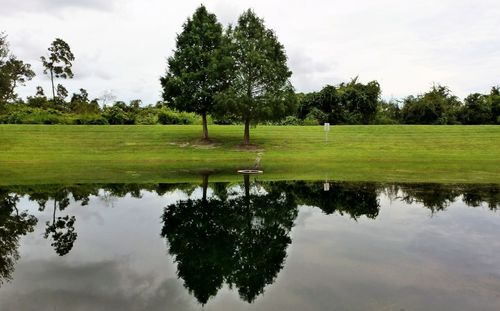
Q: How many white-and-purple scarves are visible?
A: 0